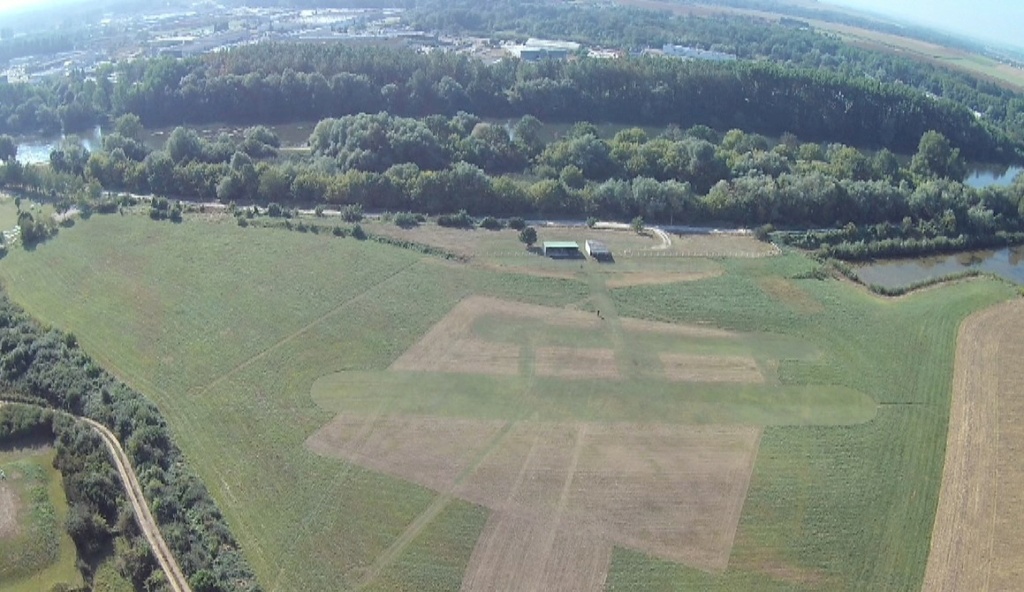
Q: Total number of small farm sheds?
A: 2